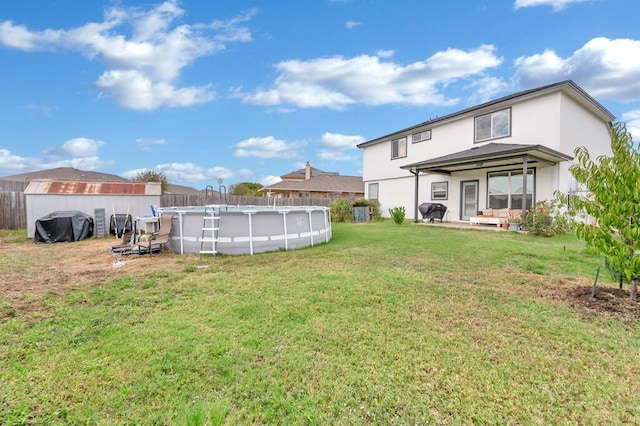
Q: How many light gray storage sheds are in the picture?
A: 1